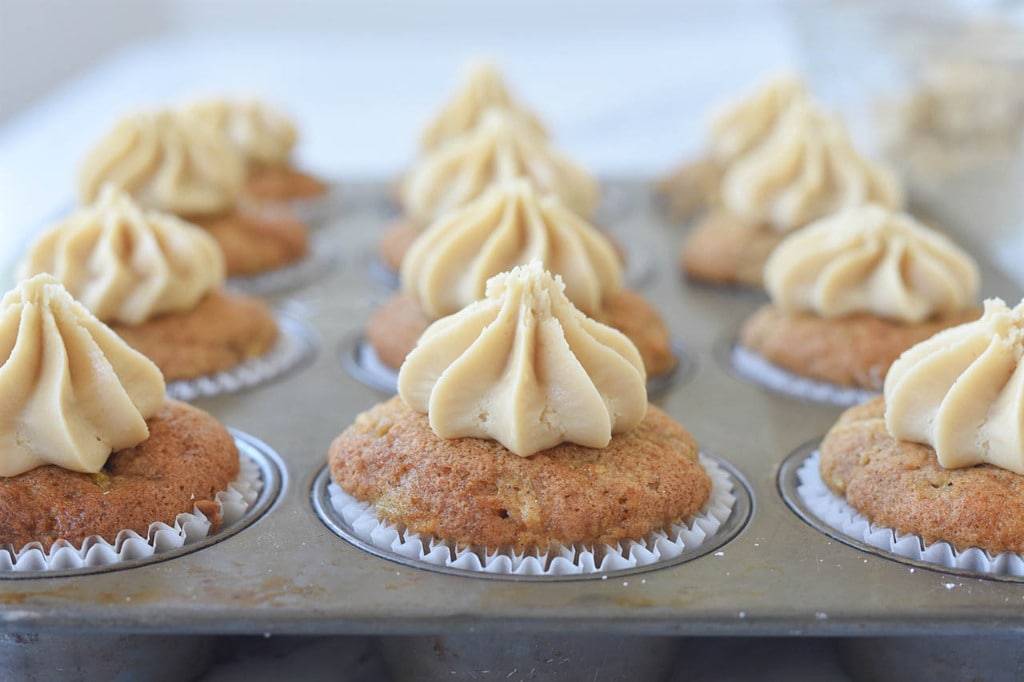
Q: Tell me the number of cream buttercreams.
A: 12